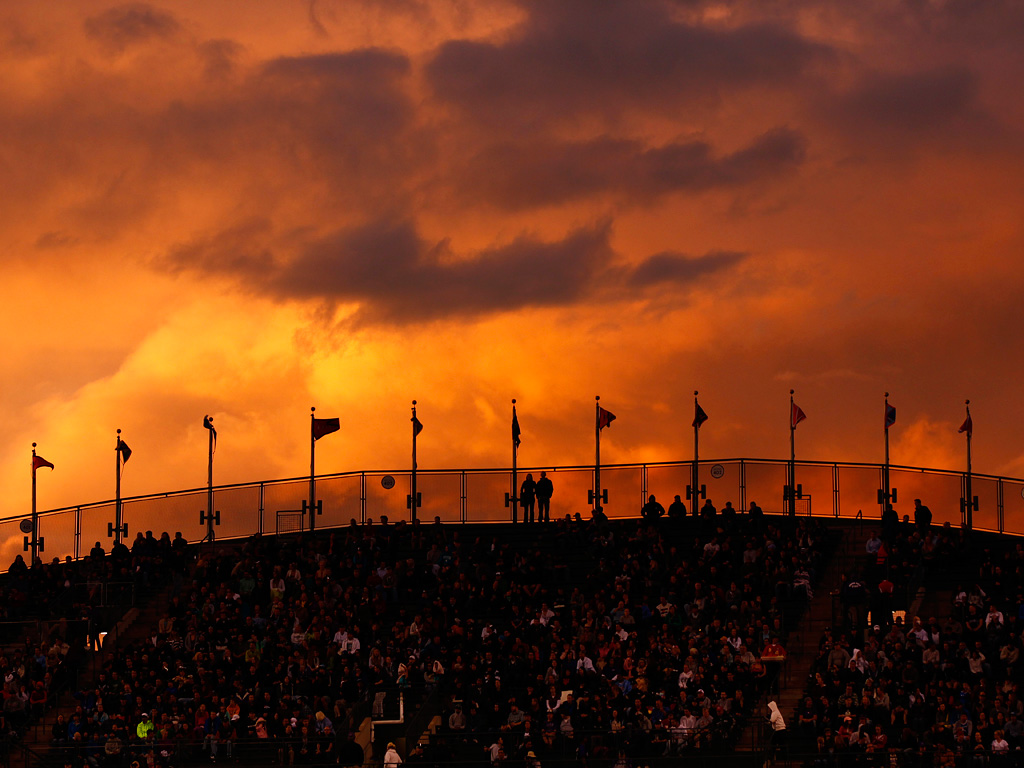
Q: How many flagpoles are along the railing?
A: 11